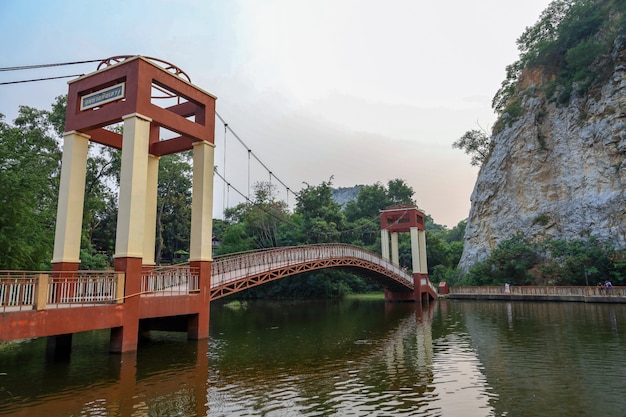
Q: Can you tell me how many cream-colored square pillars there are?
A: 8